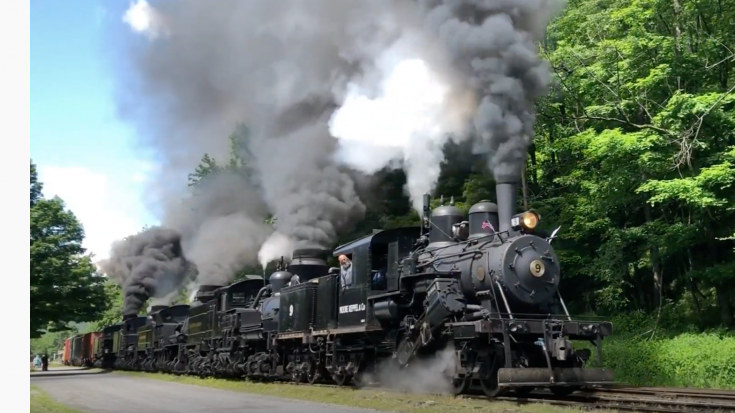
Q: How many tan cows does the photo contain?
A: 0